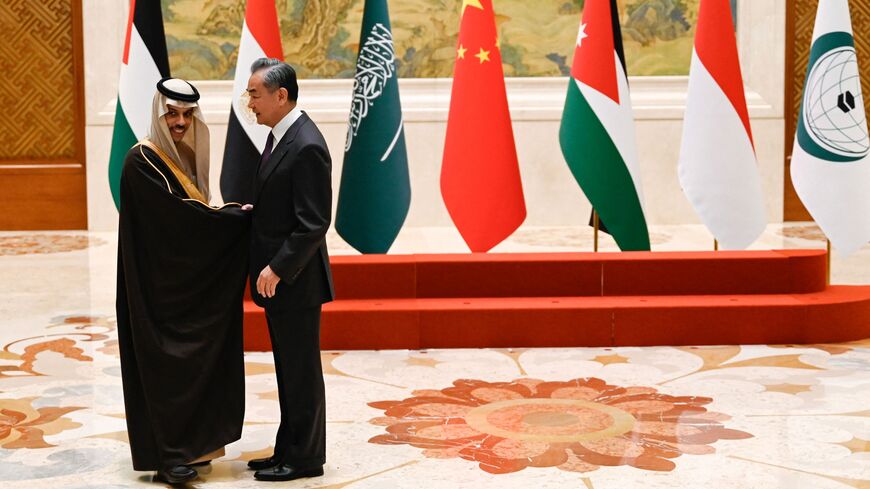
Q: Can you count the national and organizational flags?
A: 7